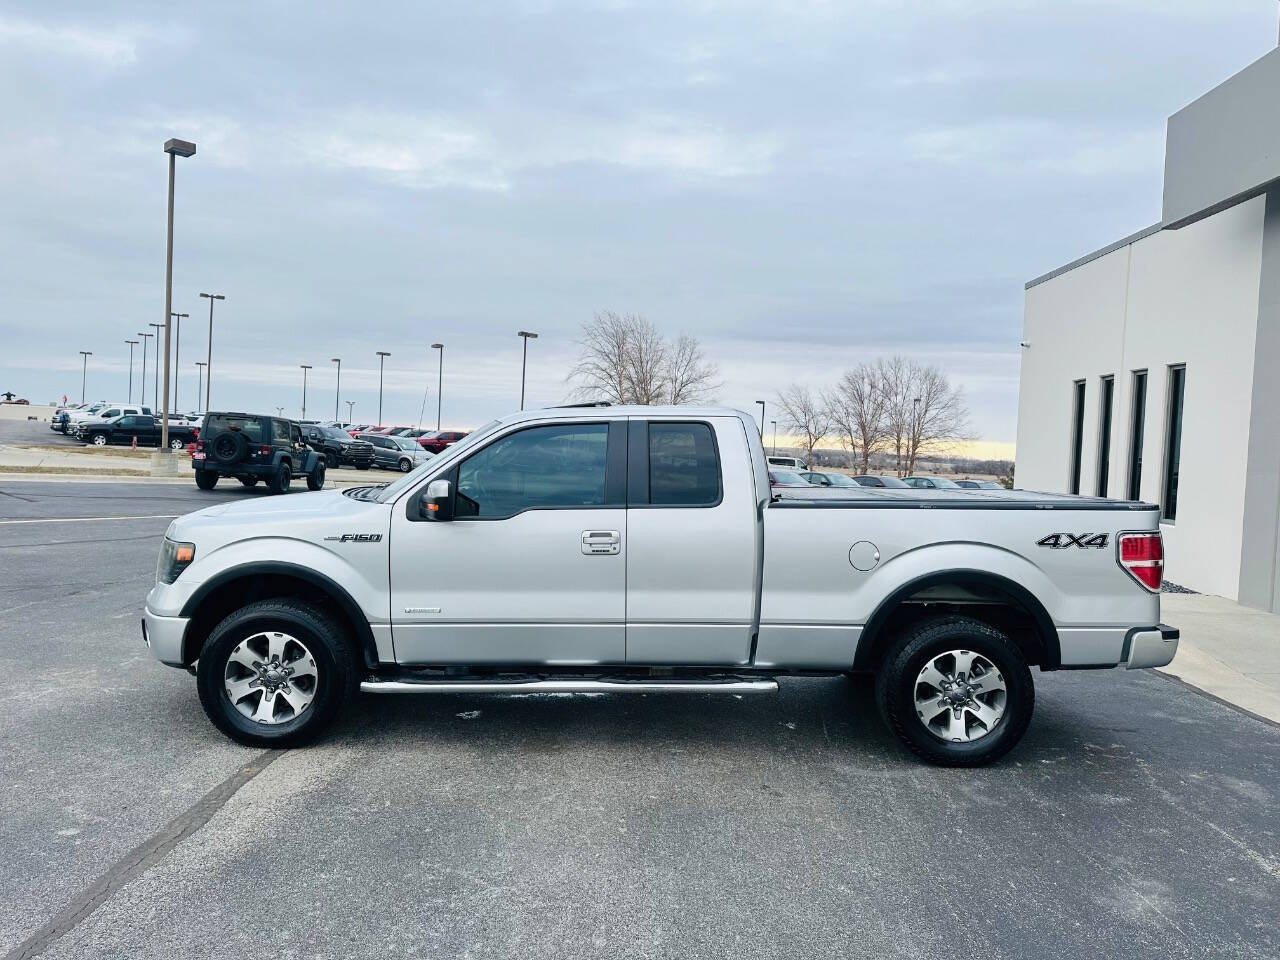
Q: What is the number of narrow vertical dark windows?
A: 4